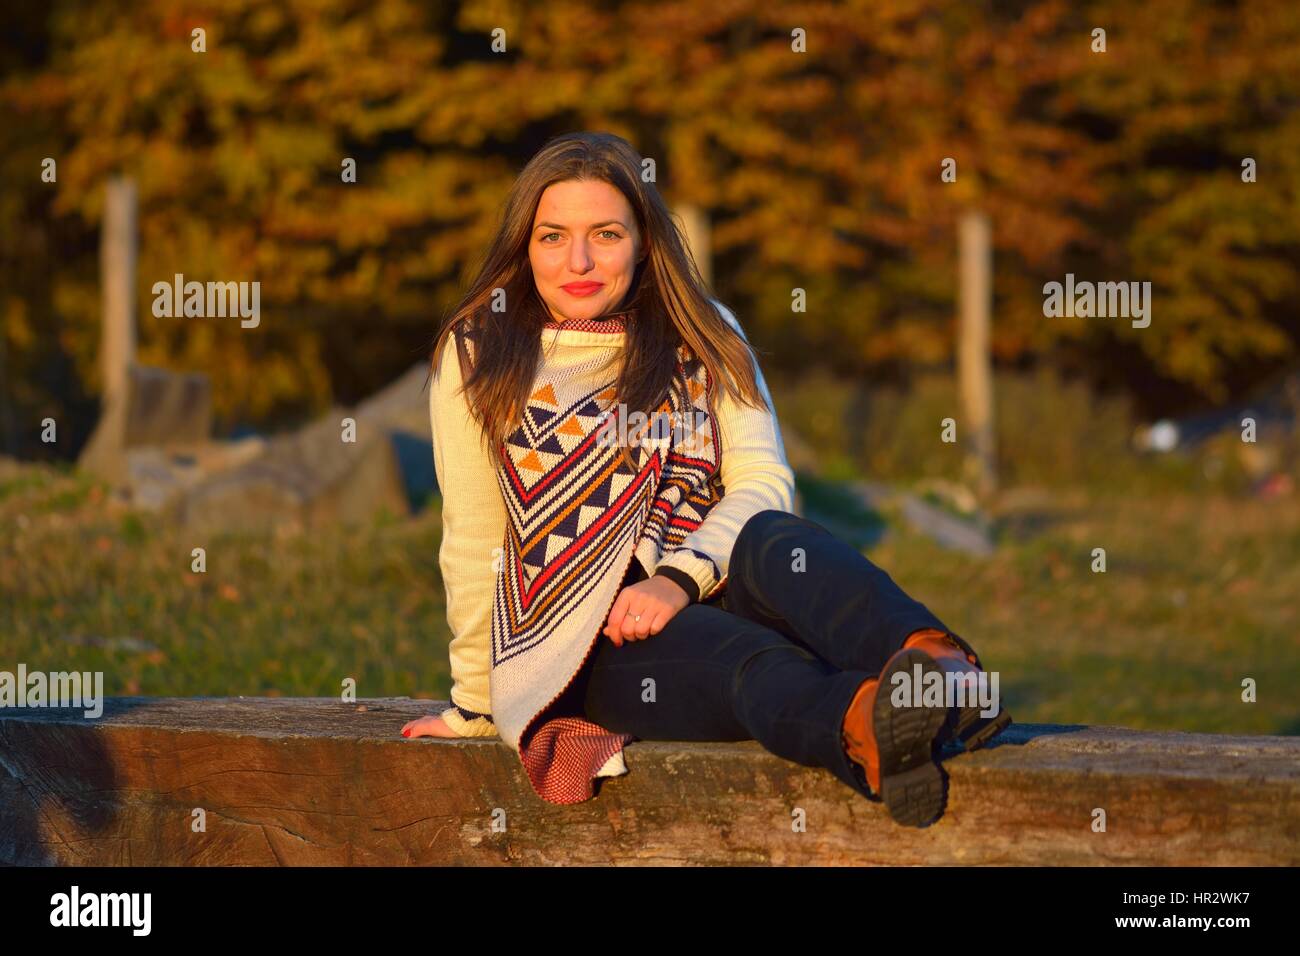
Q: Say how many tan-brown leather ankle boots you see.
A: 2